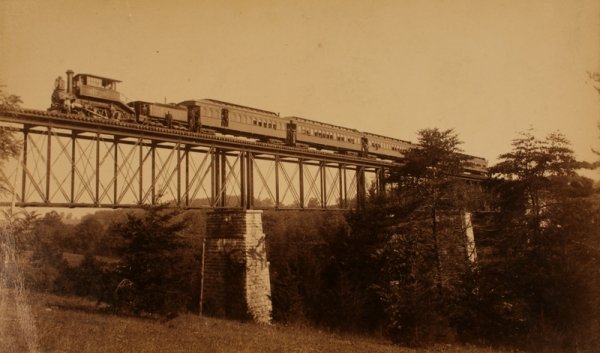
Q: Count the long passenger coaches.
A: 4